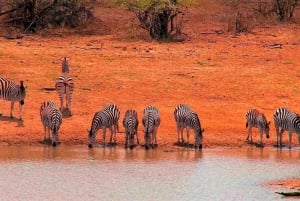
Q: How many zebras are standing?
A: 9